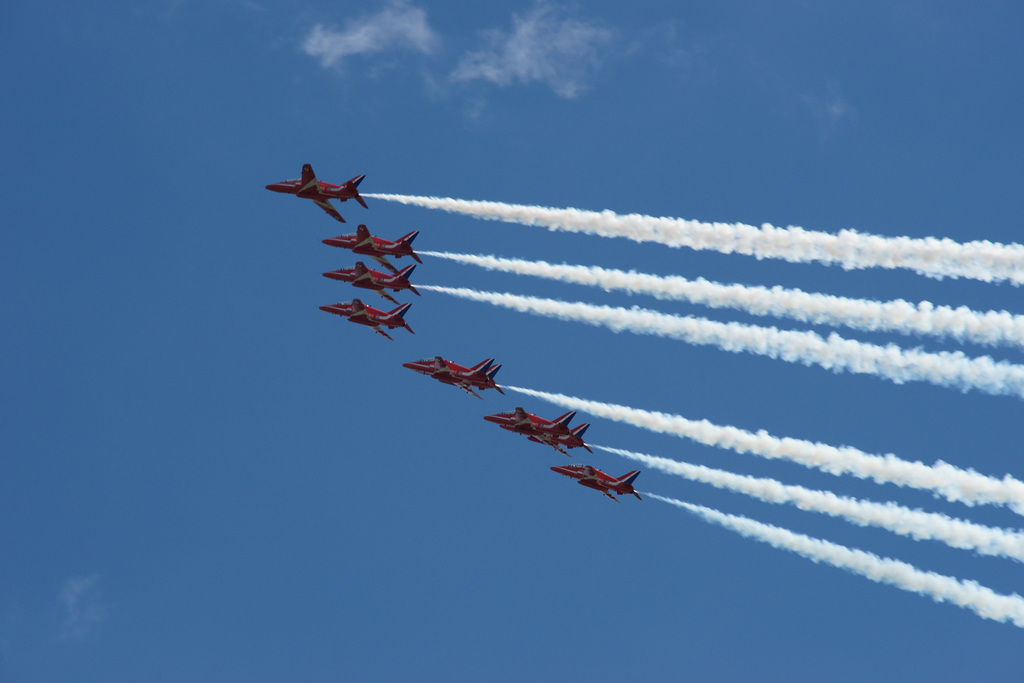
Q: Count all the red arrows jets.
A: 9